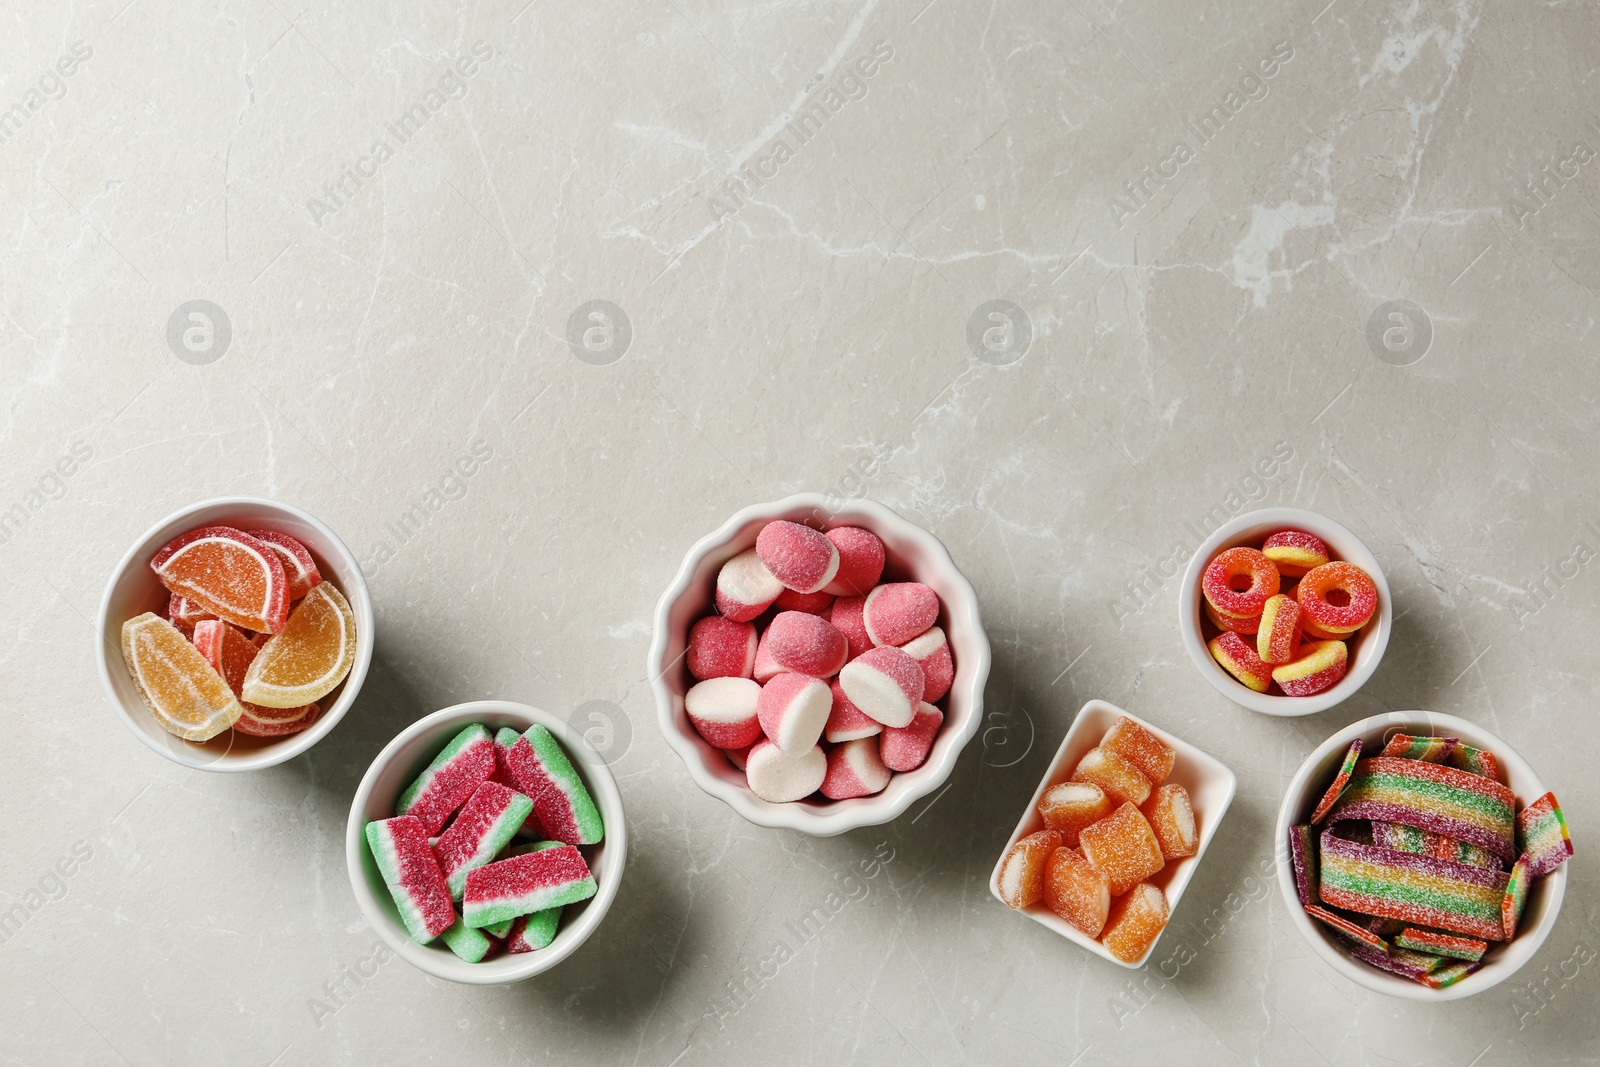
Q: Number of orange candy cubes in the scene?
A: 8